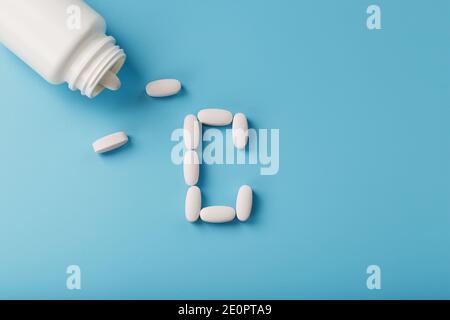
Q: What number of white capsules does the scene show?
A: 10